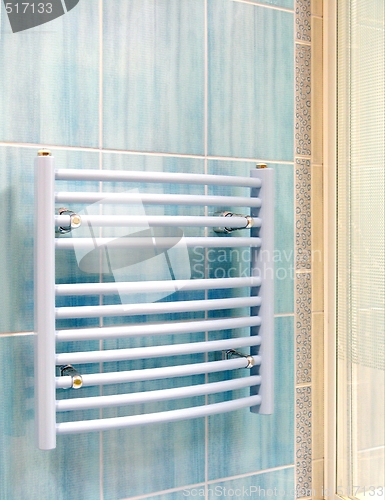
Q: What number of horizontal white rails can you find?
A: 11